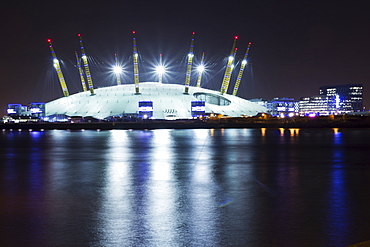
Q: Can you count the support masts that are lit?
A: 11